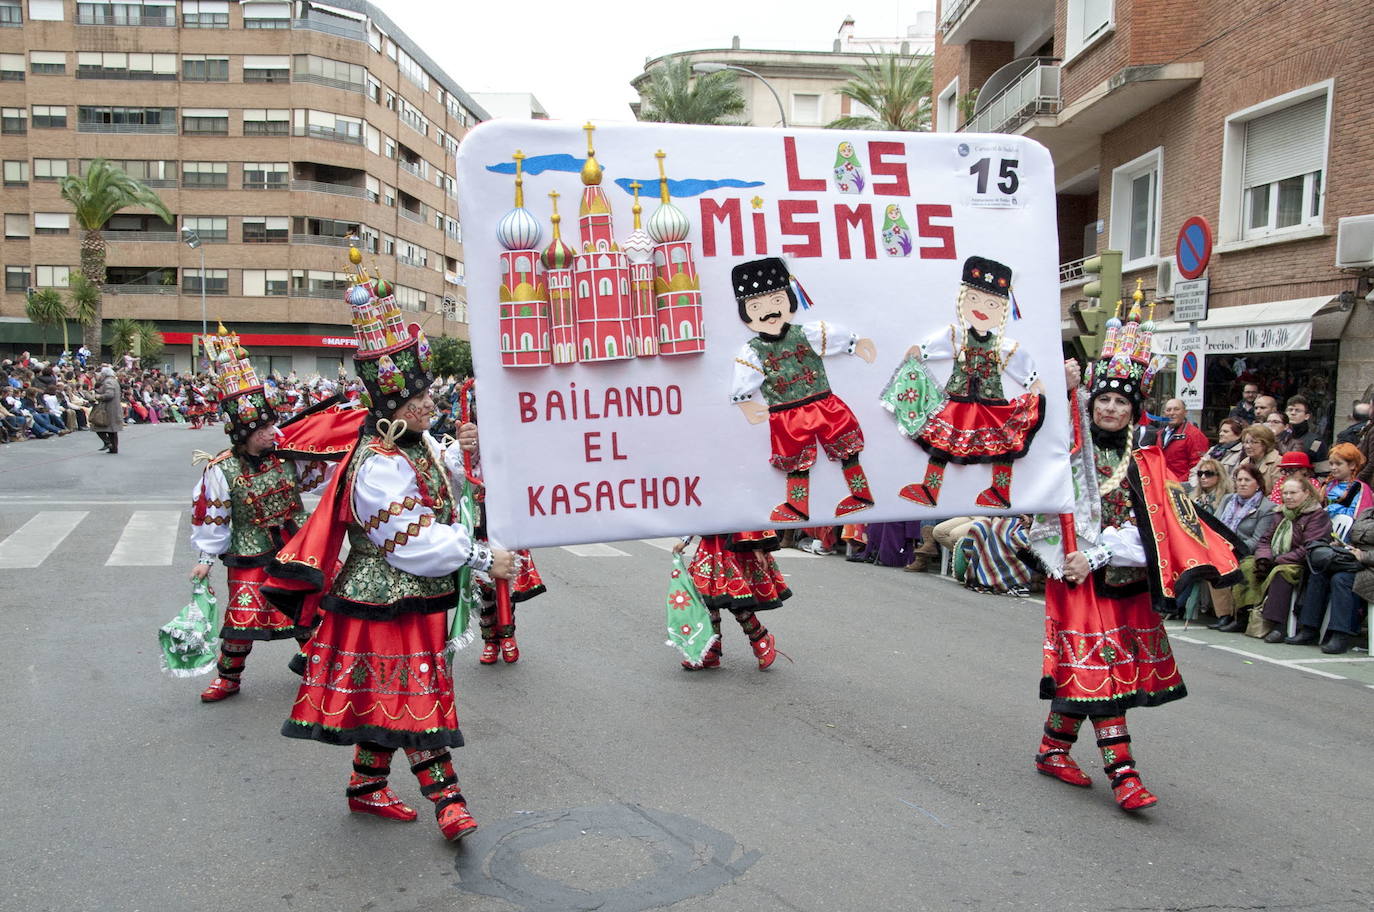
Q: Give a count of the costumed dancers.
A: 5